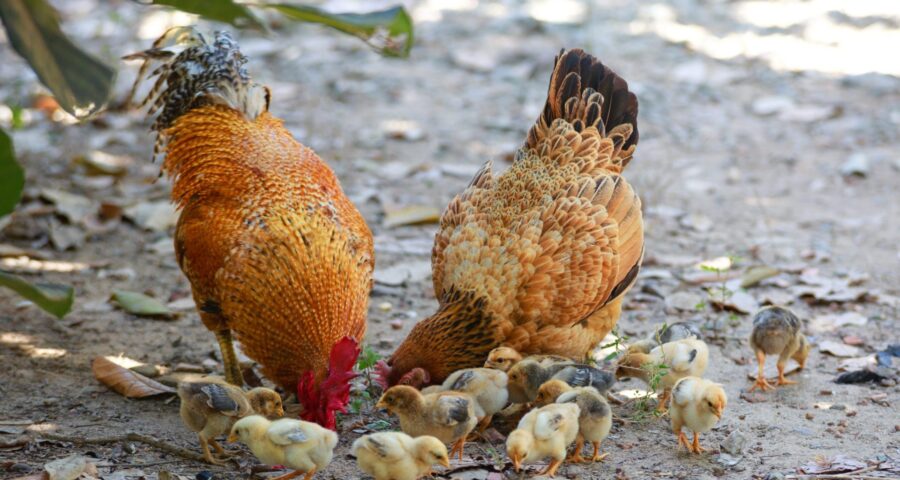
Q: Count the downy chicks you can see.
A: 13